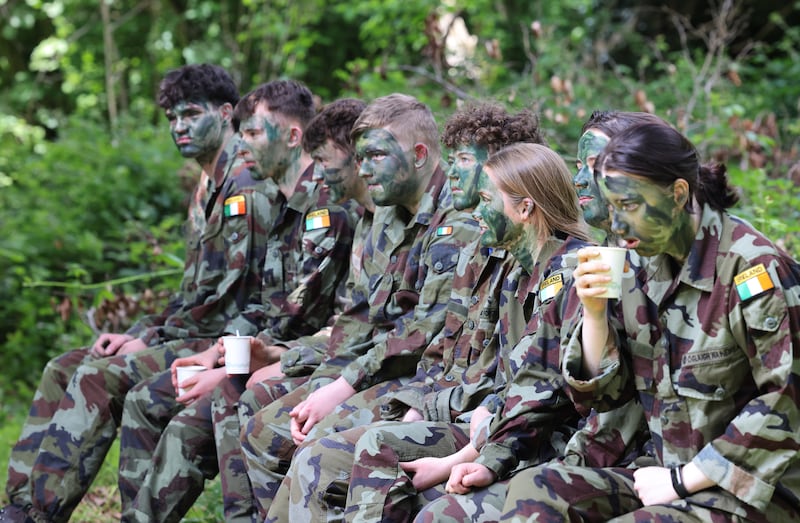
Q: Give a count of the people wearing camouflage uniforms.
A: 8